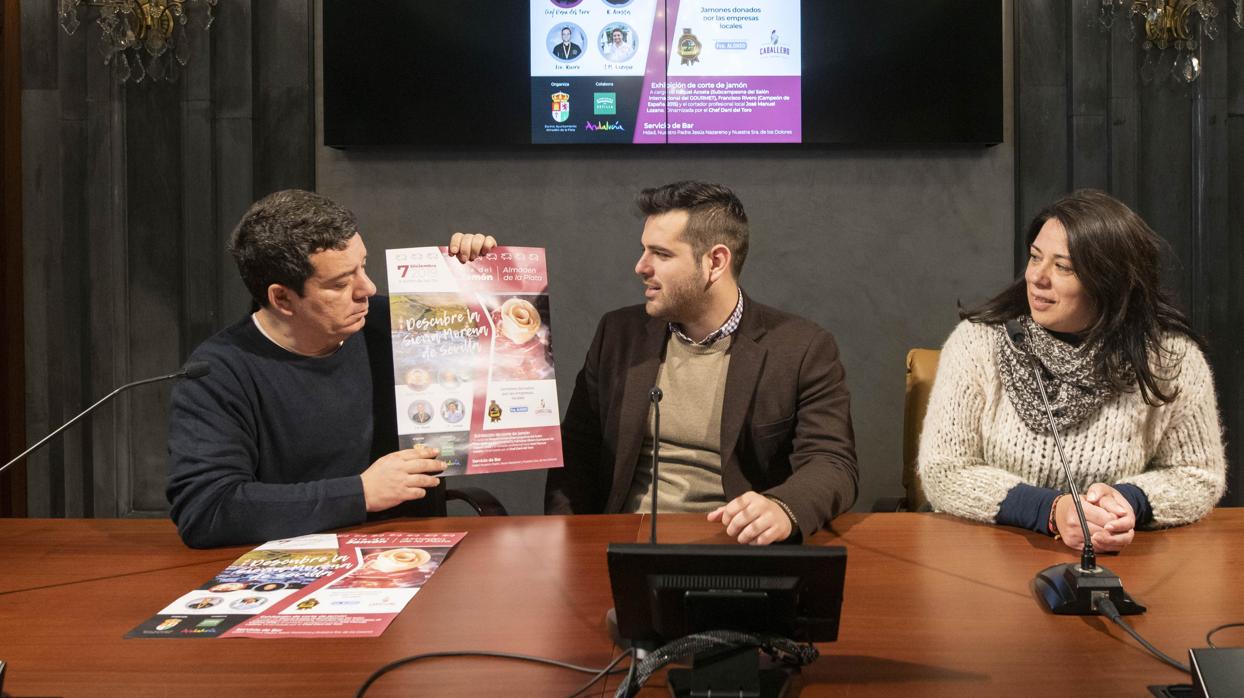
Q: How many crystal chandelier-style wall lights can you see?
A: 2